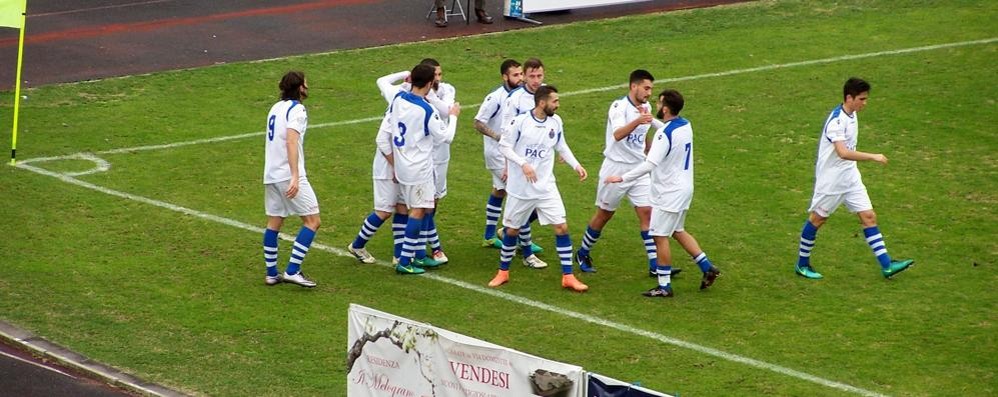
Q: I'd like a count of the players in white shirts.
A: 10